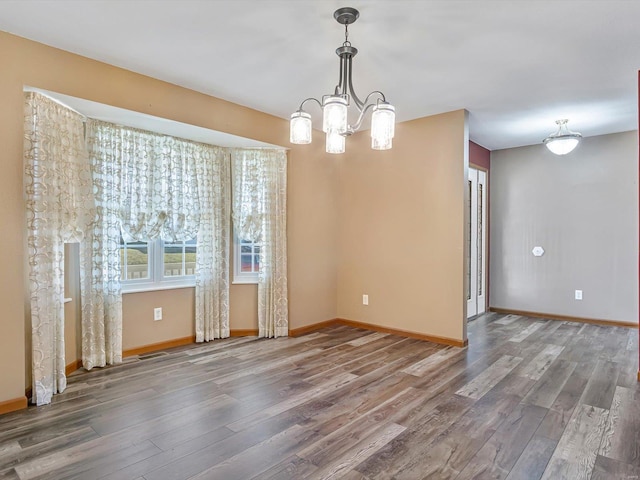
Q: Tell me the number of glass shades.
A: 6